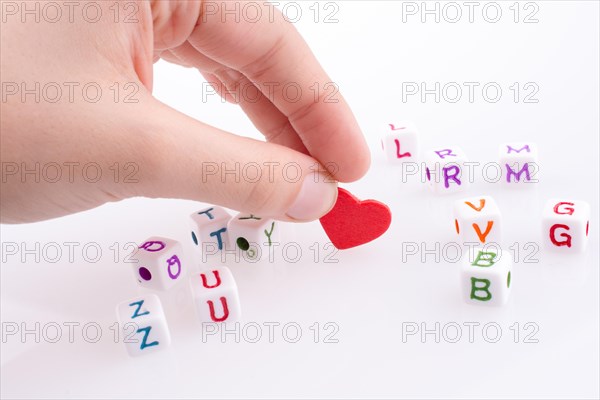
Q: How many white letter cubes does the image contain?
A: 11